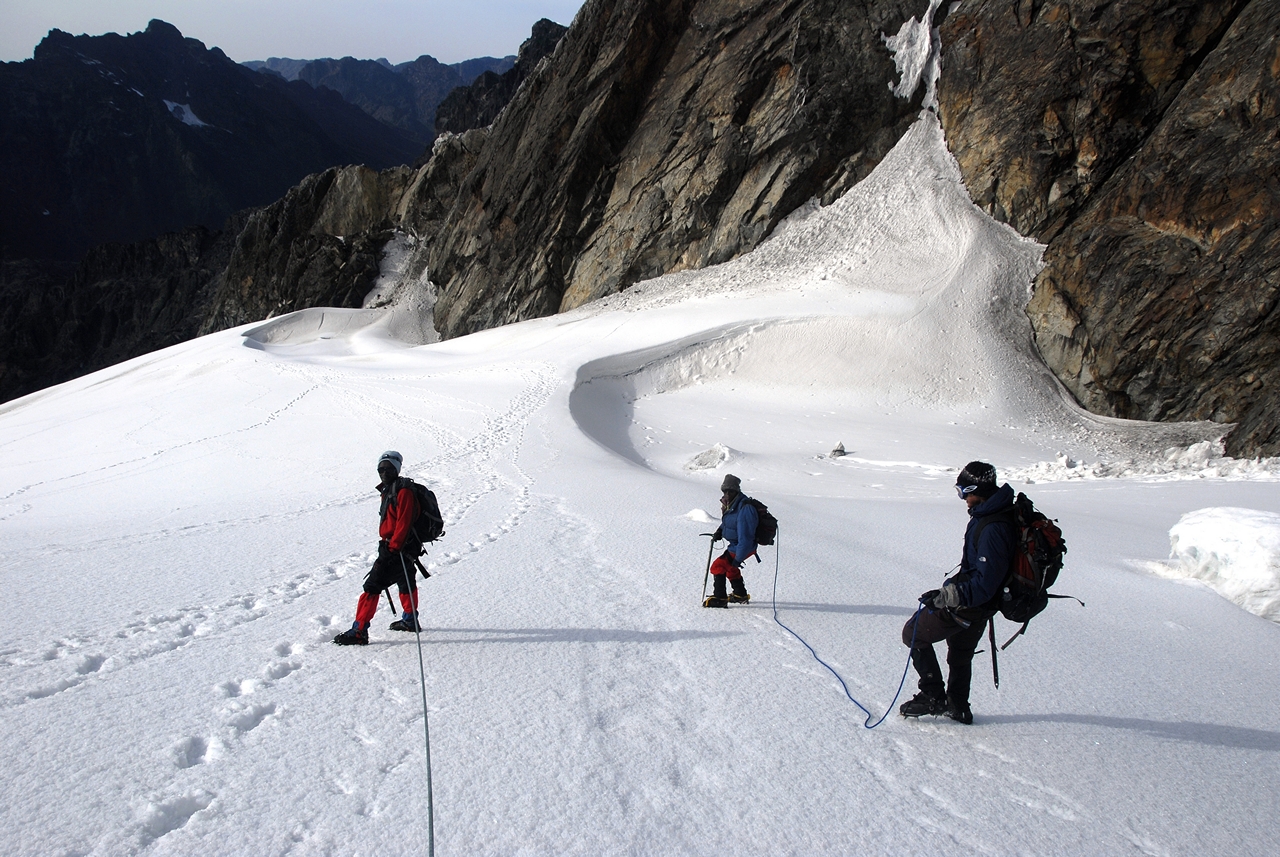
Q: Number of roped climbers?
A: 3